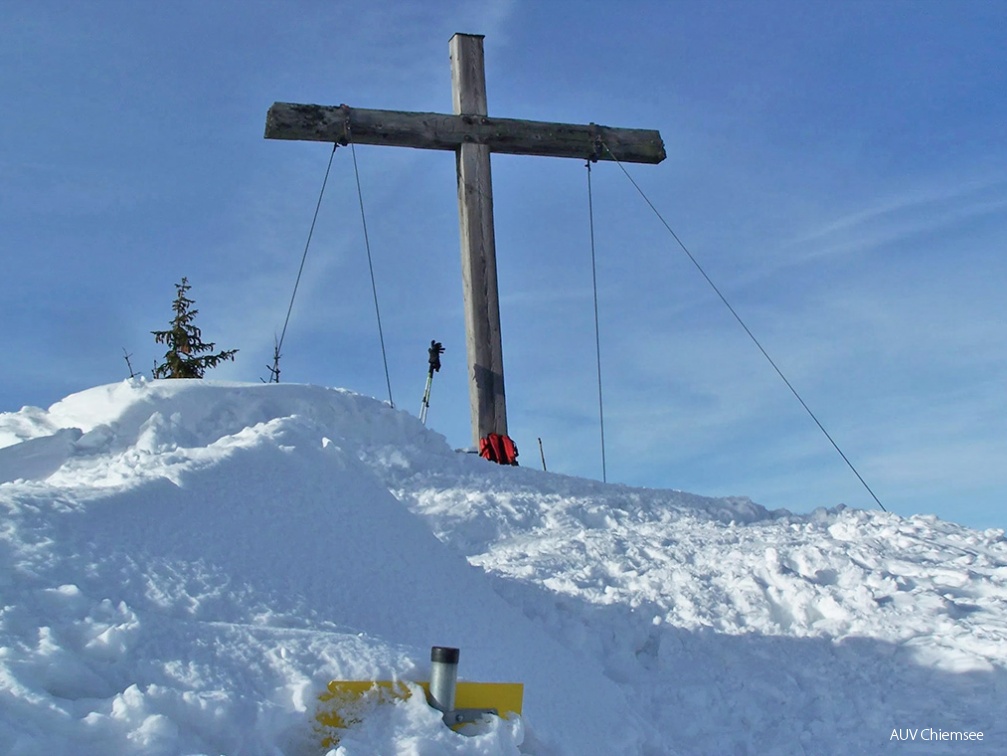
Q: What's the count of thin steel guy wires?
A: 4